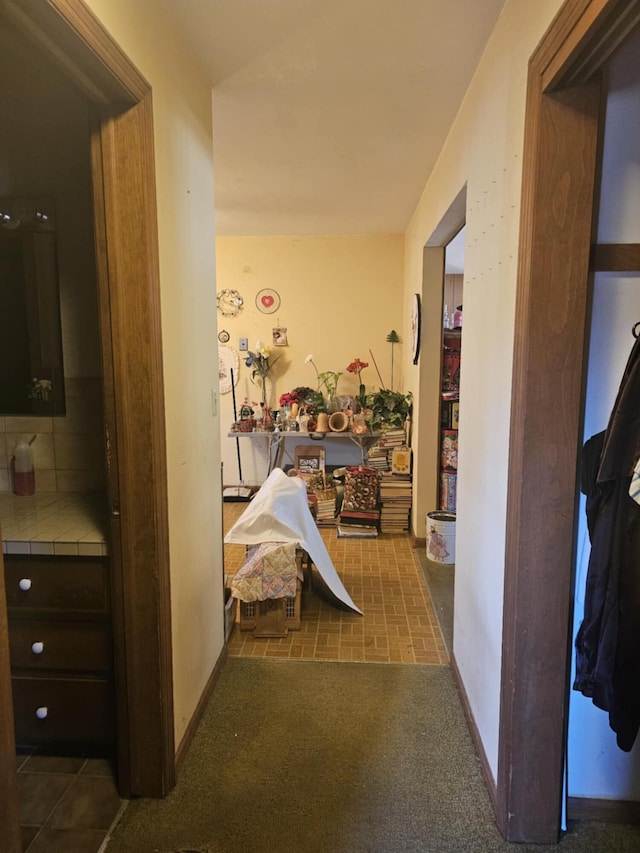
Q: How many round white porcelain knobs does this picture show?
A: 3